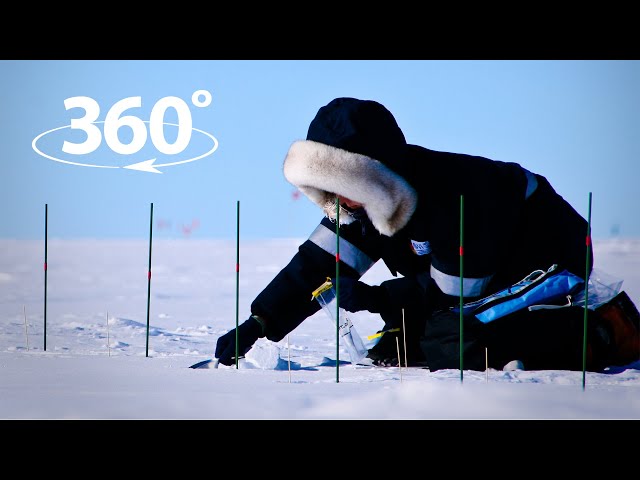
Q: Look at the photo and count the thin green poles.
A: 6